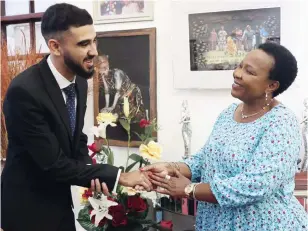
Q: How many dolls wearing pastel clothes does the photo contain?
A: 0